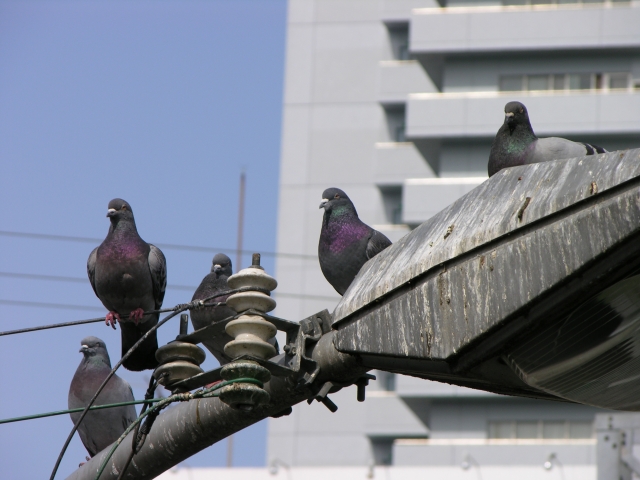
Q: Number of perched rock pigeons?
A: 5